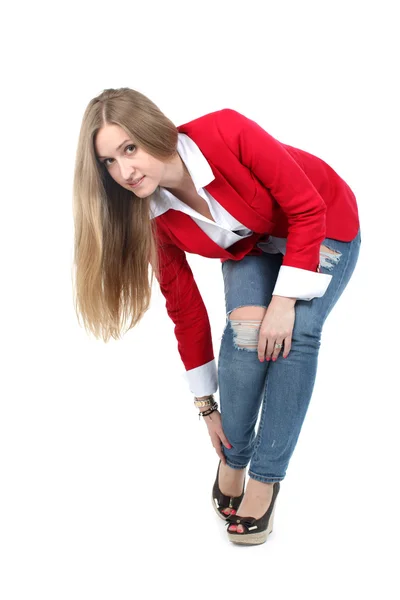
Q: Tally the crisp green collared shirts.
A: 0